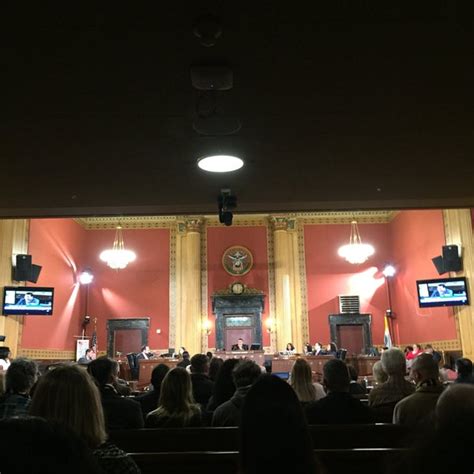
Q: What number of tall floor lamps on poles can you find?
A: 2